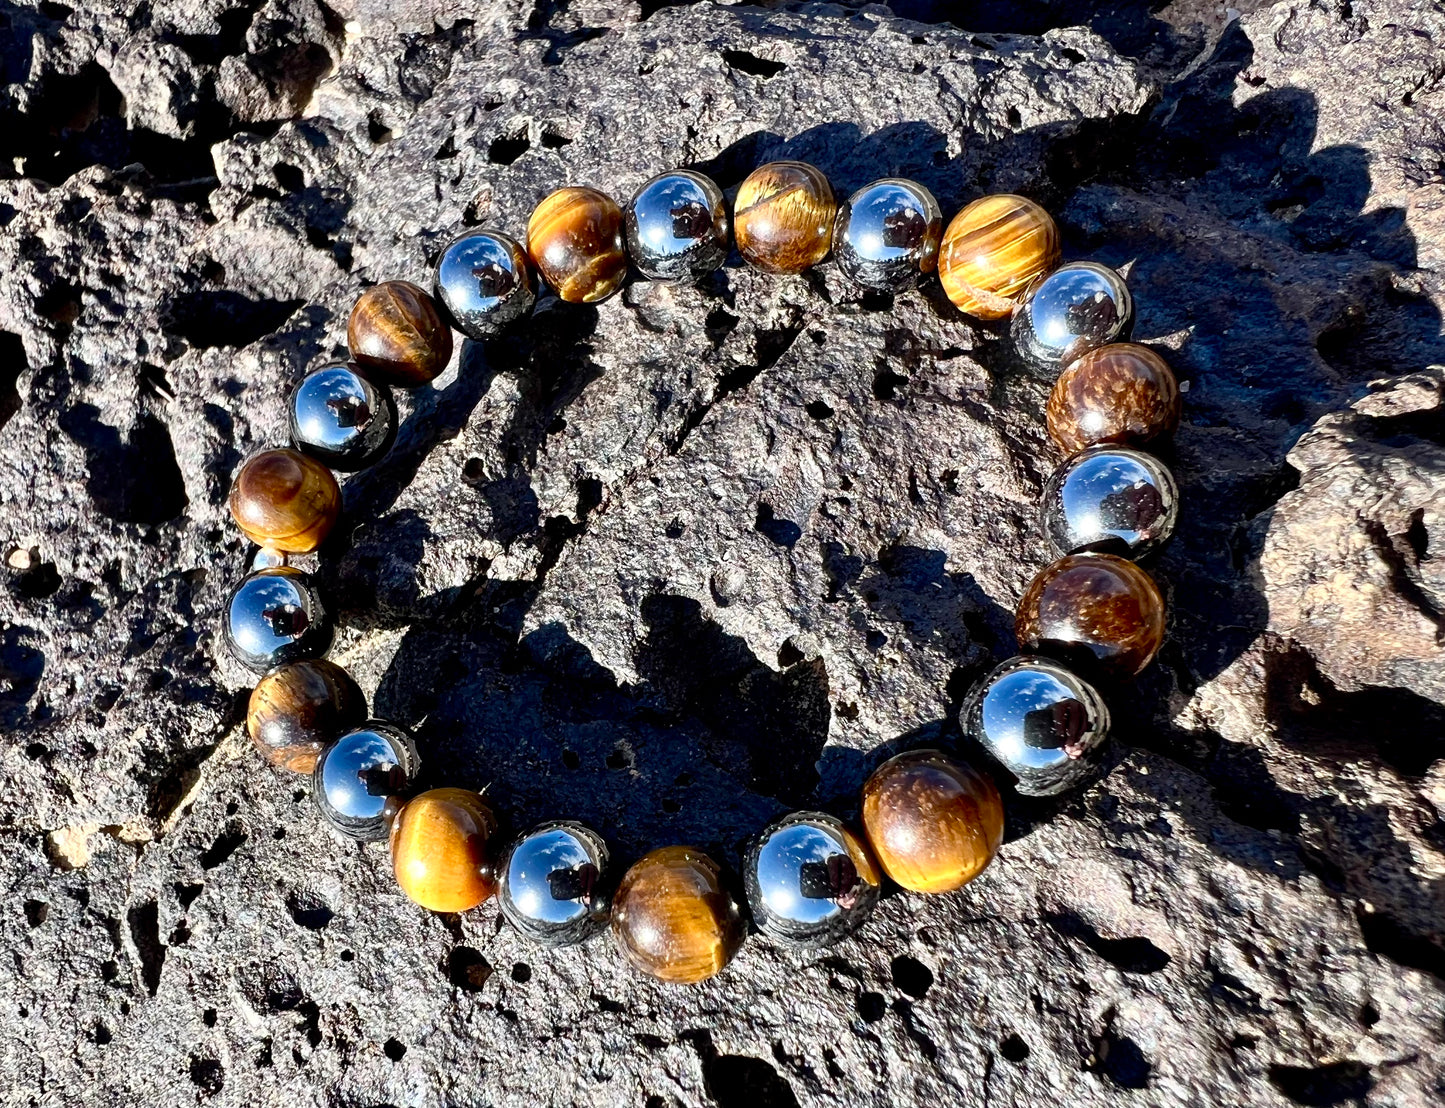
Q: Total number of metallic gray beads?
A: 11